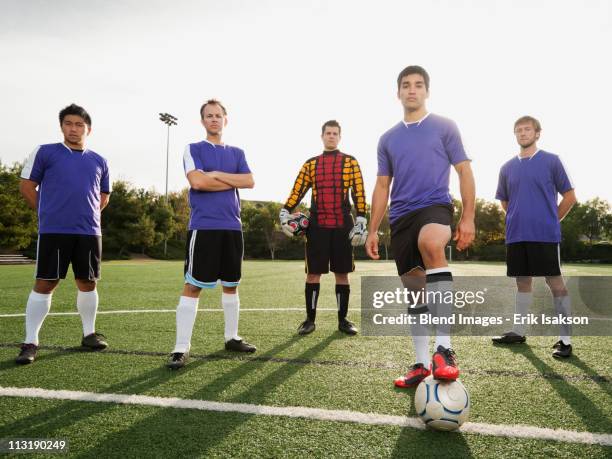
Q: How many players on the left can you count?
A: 2